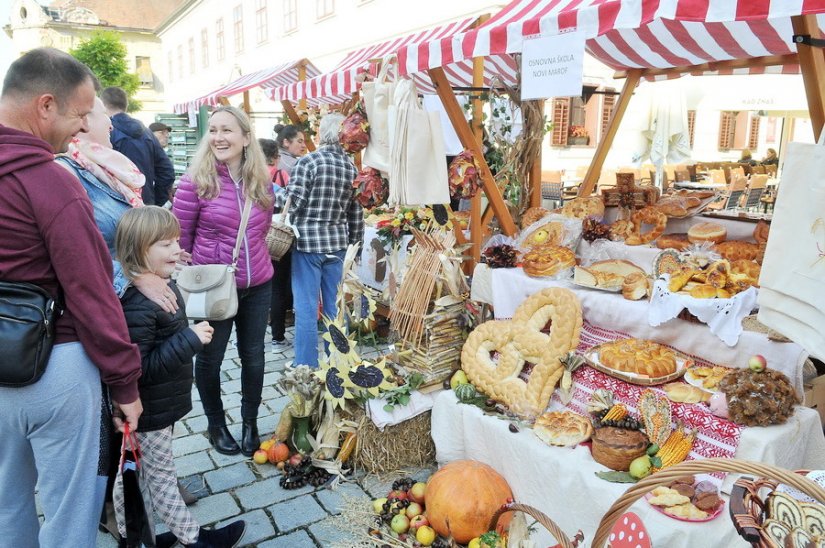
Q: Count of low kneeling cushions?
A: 0